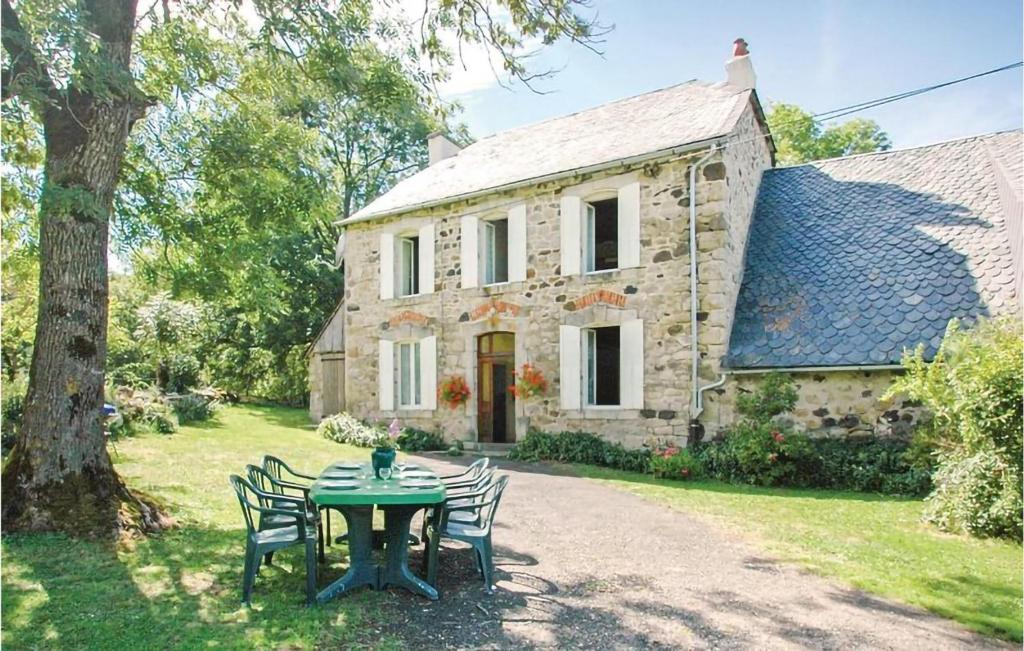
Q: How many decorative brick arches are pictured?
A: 3